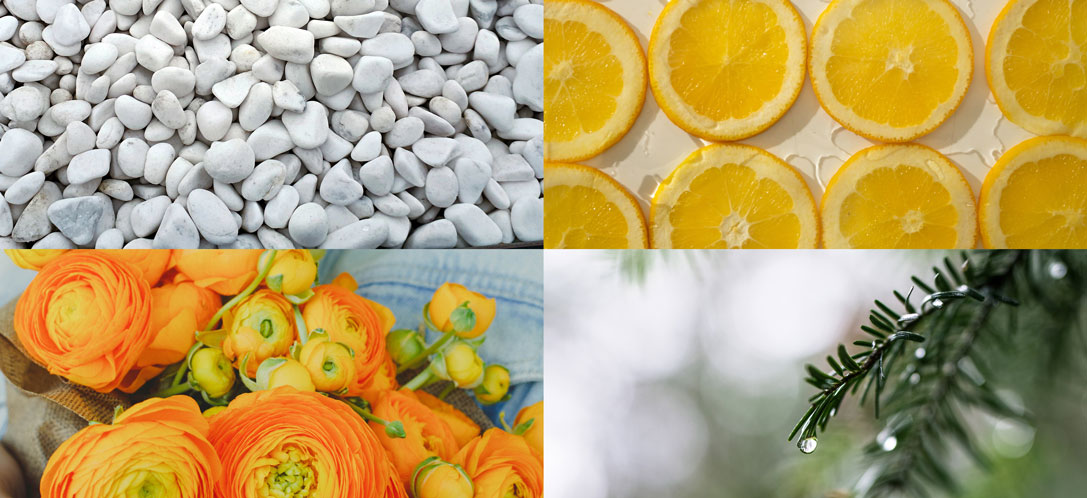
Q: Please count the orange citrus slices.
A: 8